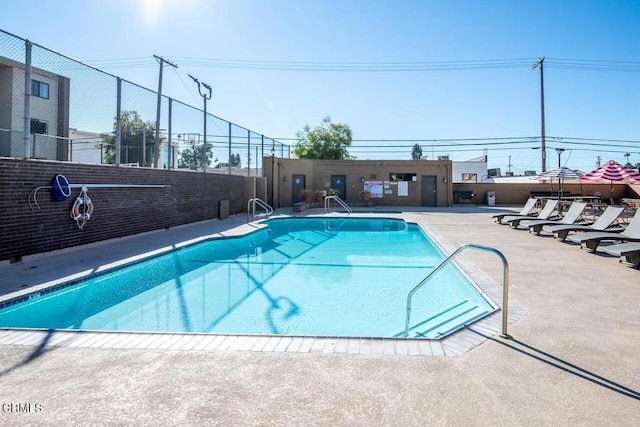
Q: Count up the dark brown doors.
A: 3